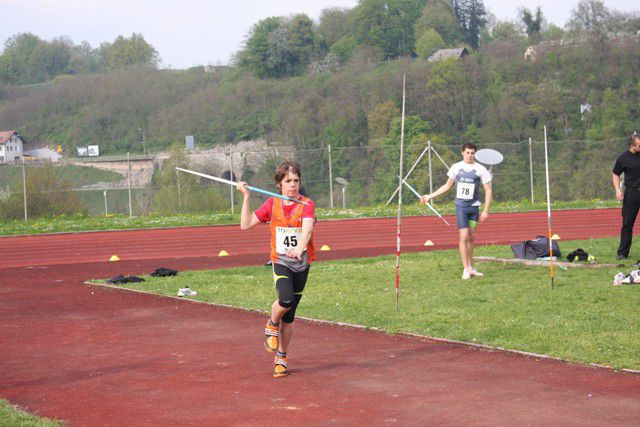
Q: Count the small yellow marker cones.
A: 5